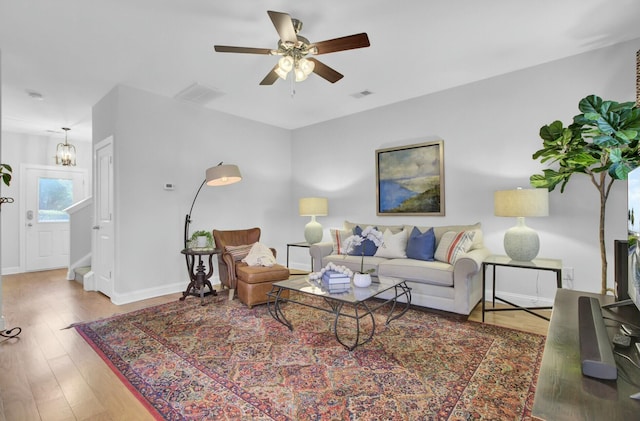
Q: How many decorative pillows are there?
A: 6